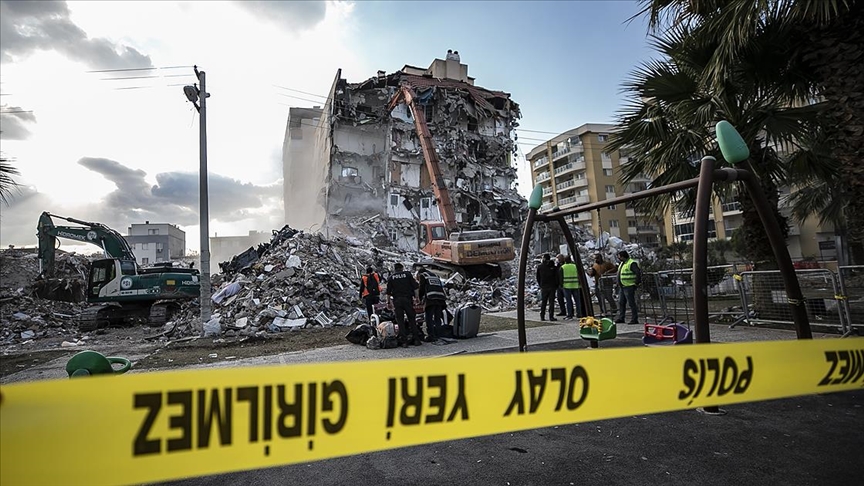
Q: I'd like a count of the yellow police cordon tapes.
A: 1